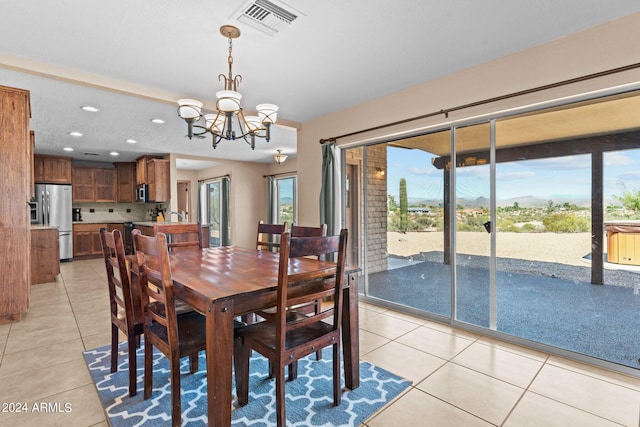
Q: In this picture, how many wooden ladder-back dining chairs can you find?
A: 6